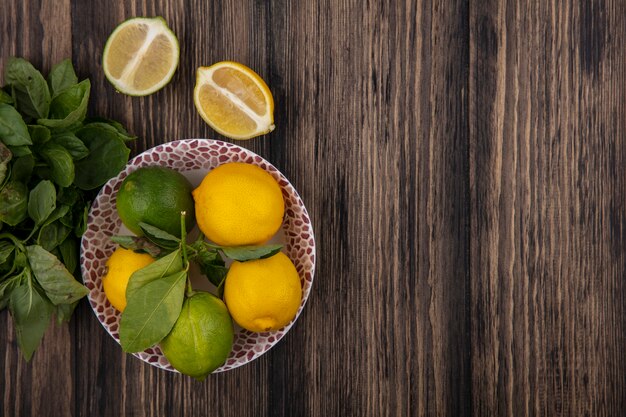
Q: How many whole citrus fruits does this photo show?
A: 5